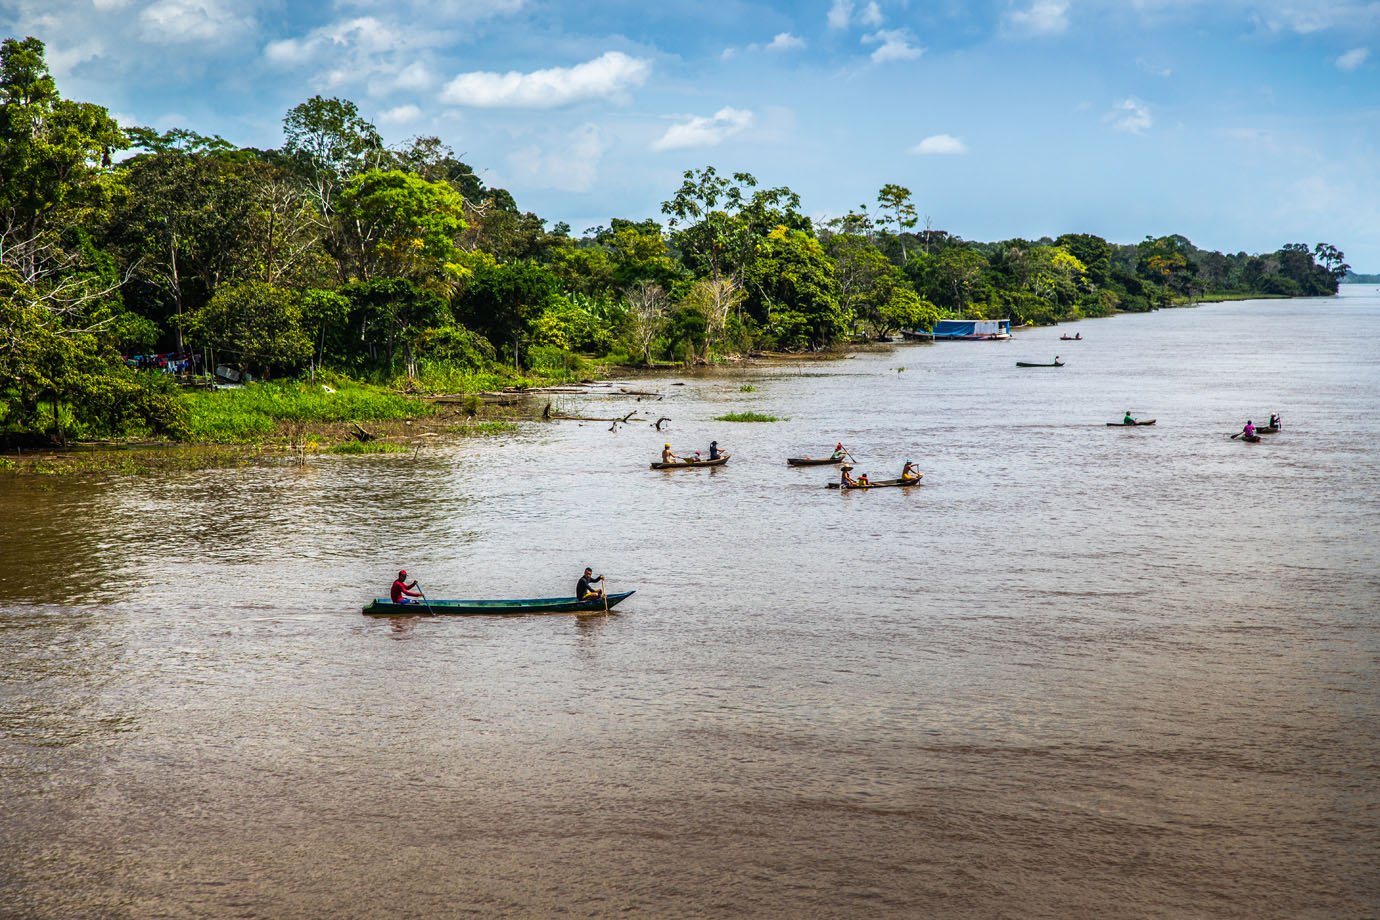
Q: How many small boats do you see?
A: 9